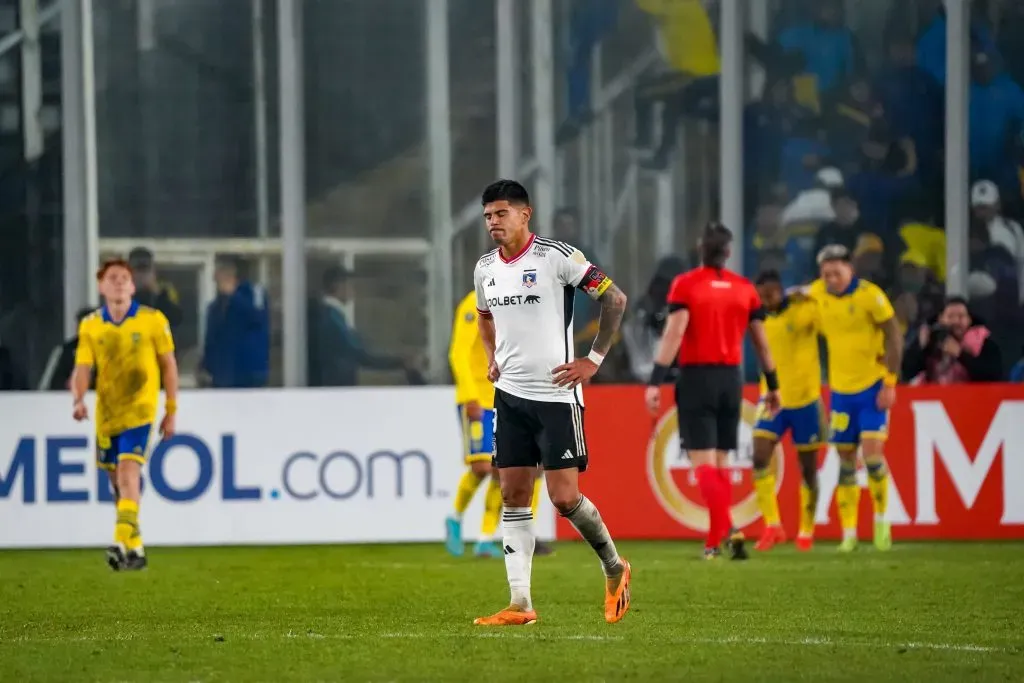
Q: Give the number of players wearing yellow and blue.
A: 4